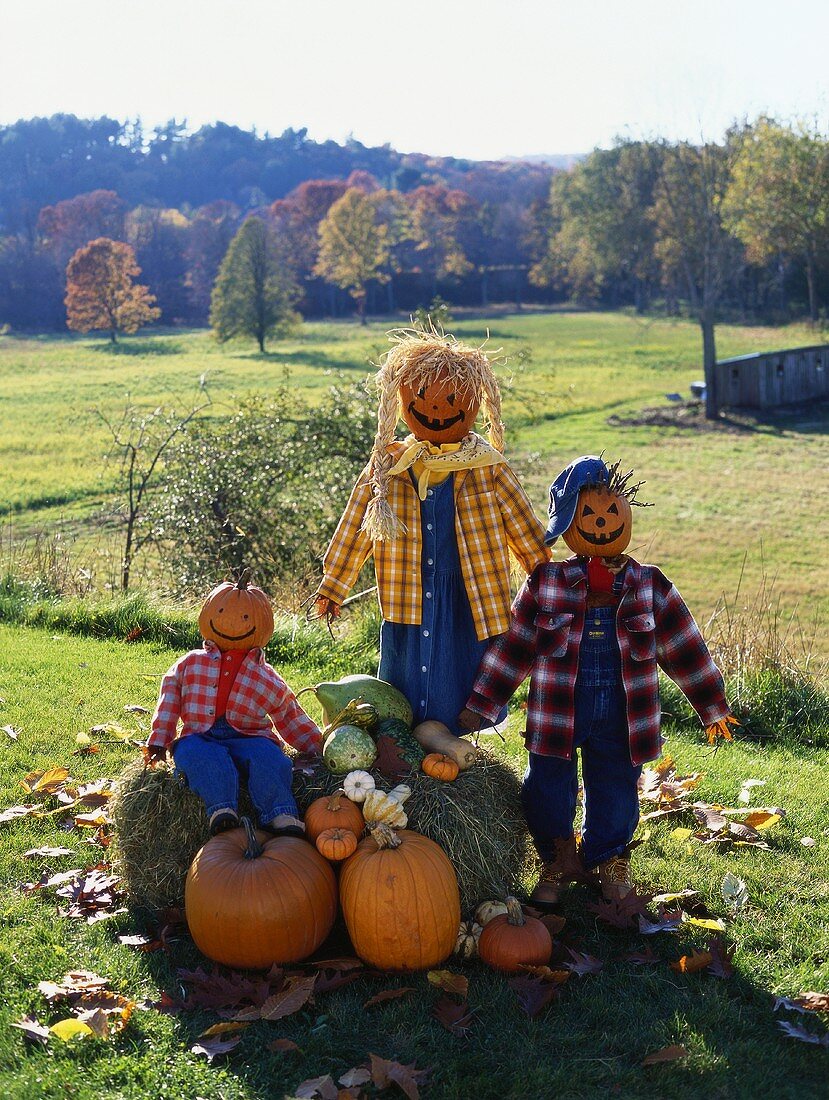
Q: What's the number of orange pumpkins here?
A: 9